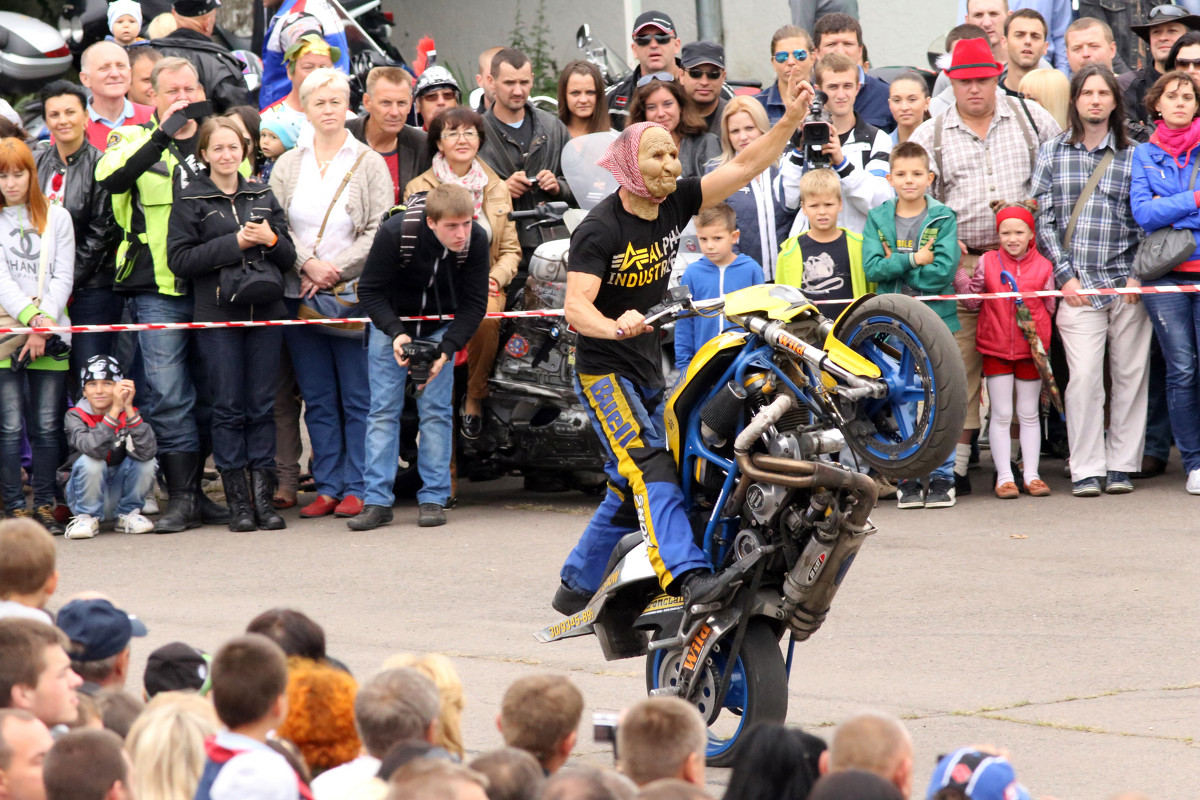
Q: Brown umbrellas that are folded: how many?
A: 1